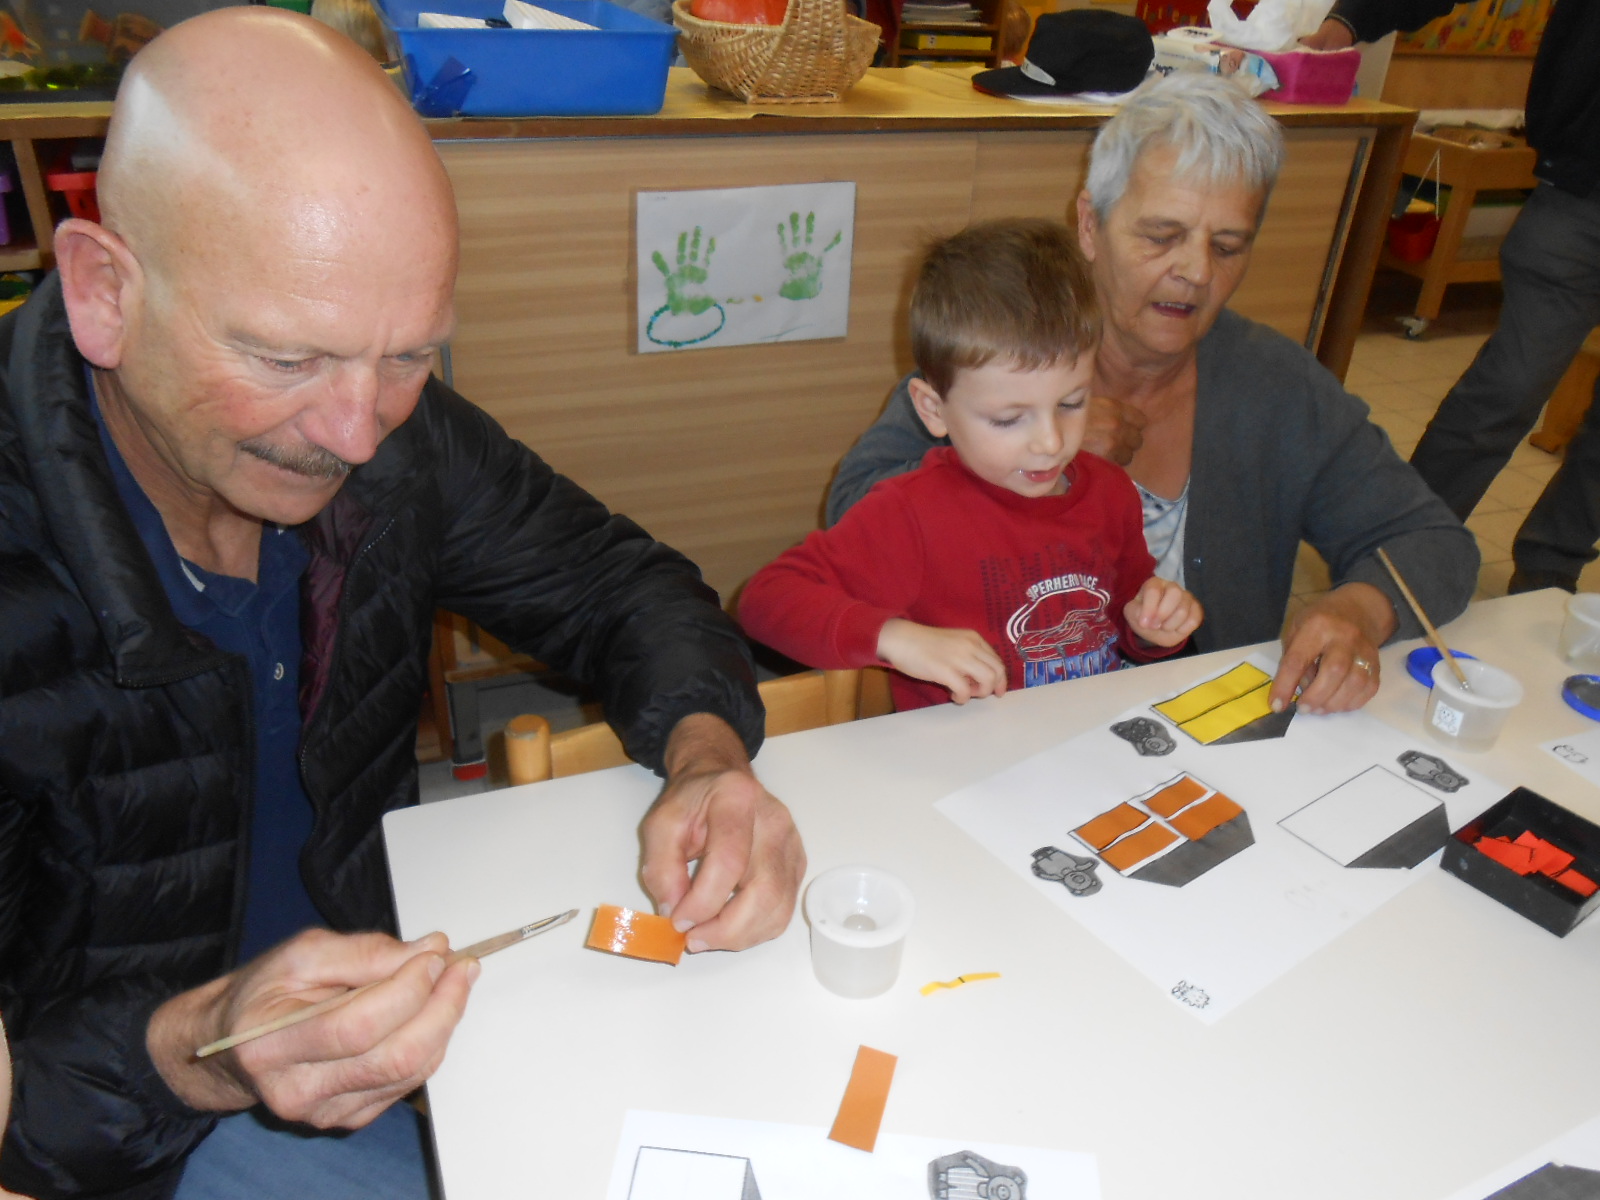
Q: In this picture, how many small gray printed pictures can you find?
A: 4